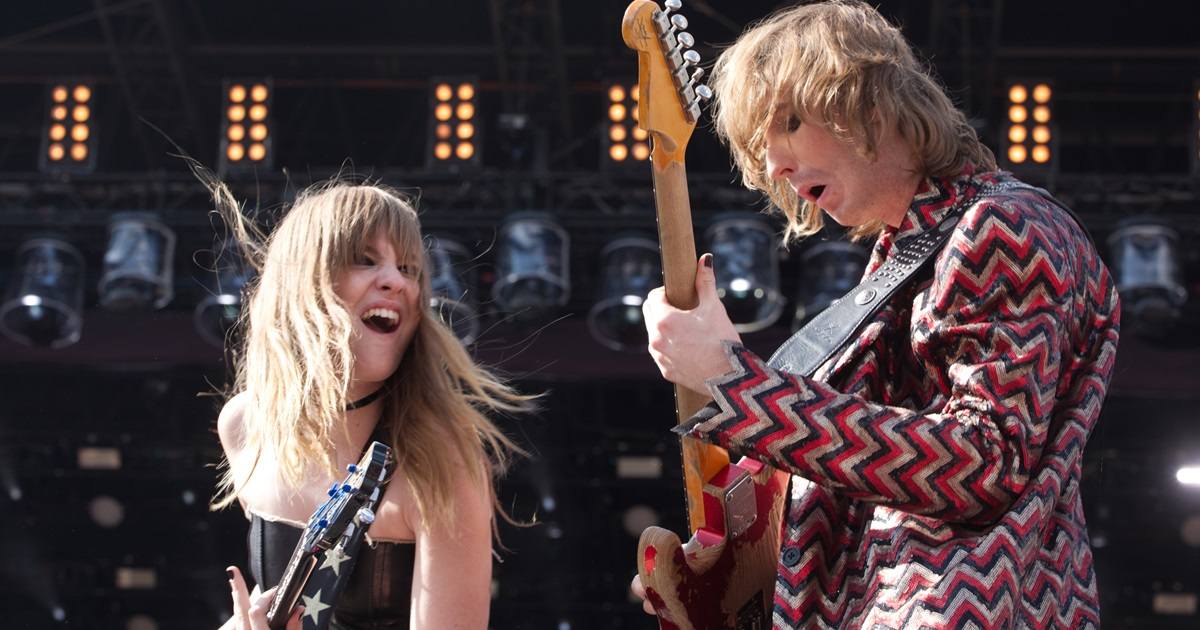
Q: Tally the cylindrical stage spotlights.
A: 9